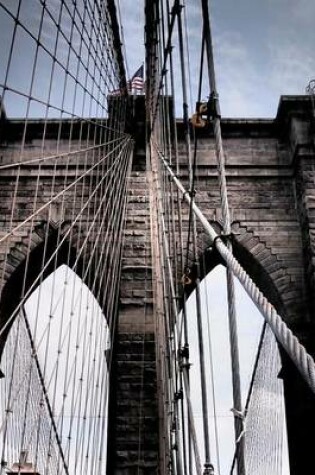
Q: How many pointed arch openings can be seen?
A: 2